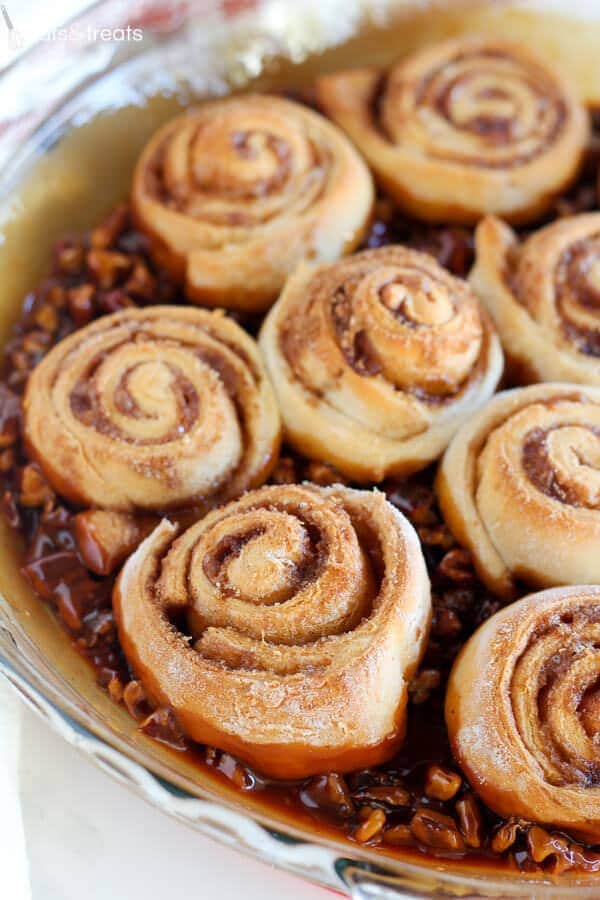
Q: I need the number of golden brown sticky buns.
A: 8